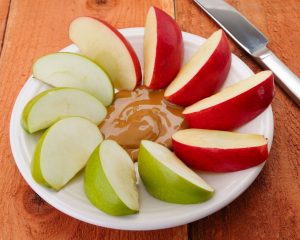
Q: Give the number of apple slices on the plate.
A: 10